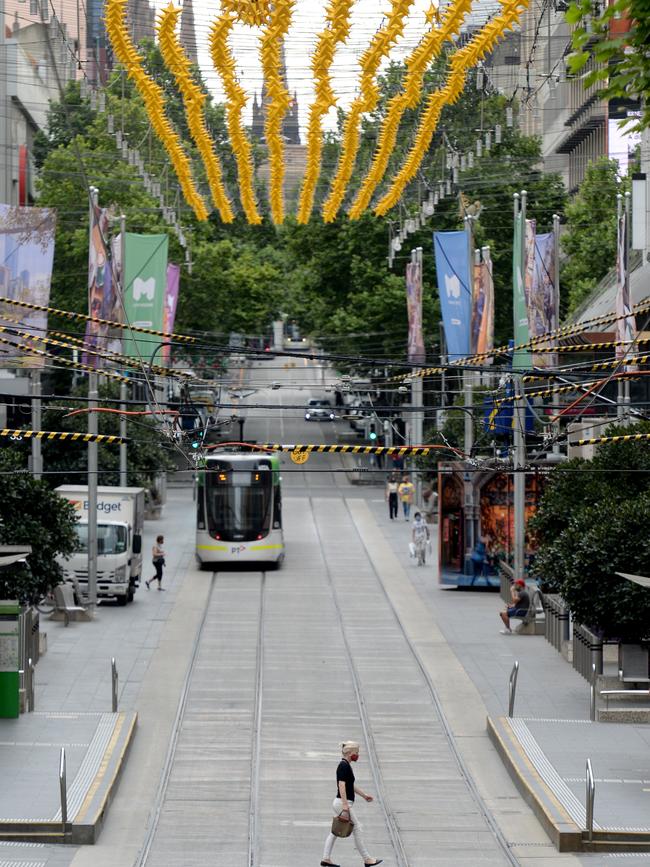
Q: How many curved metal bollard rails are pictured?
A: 6